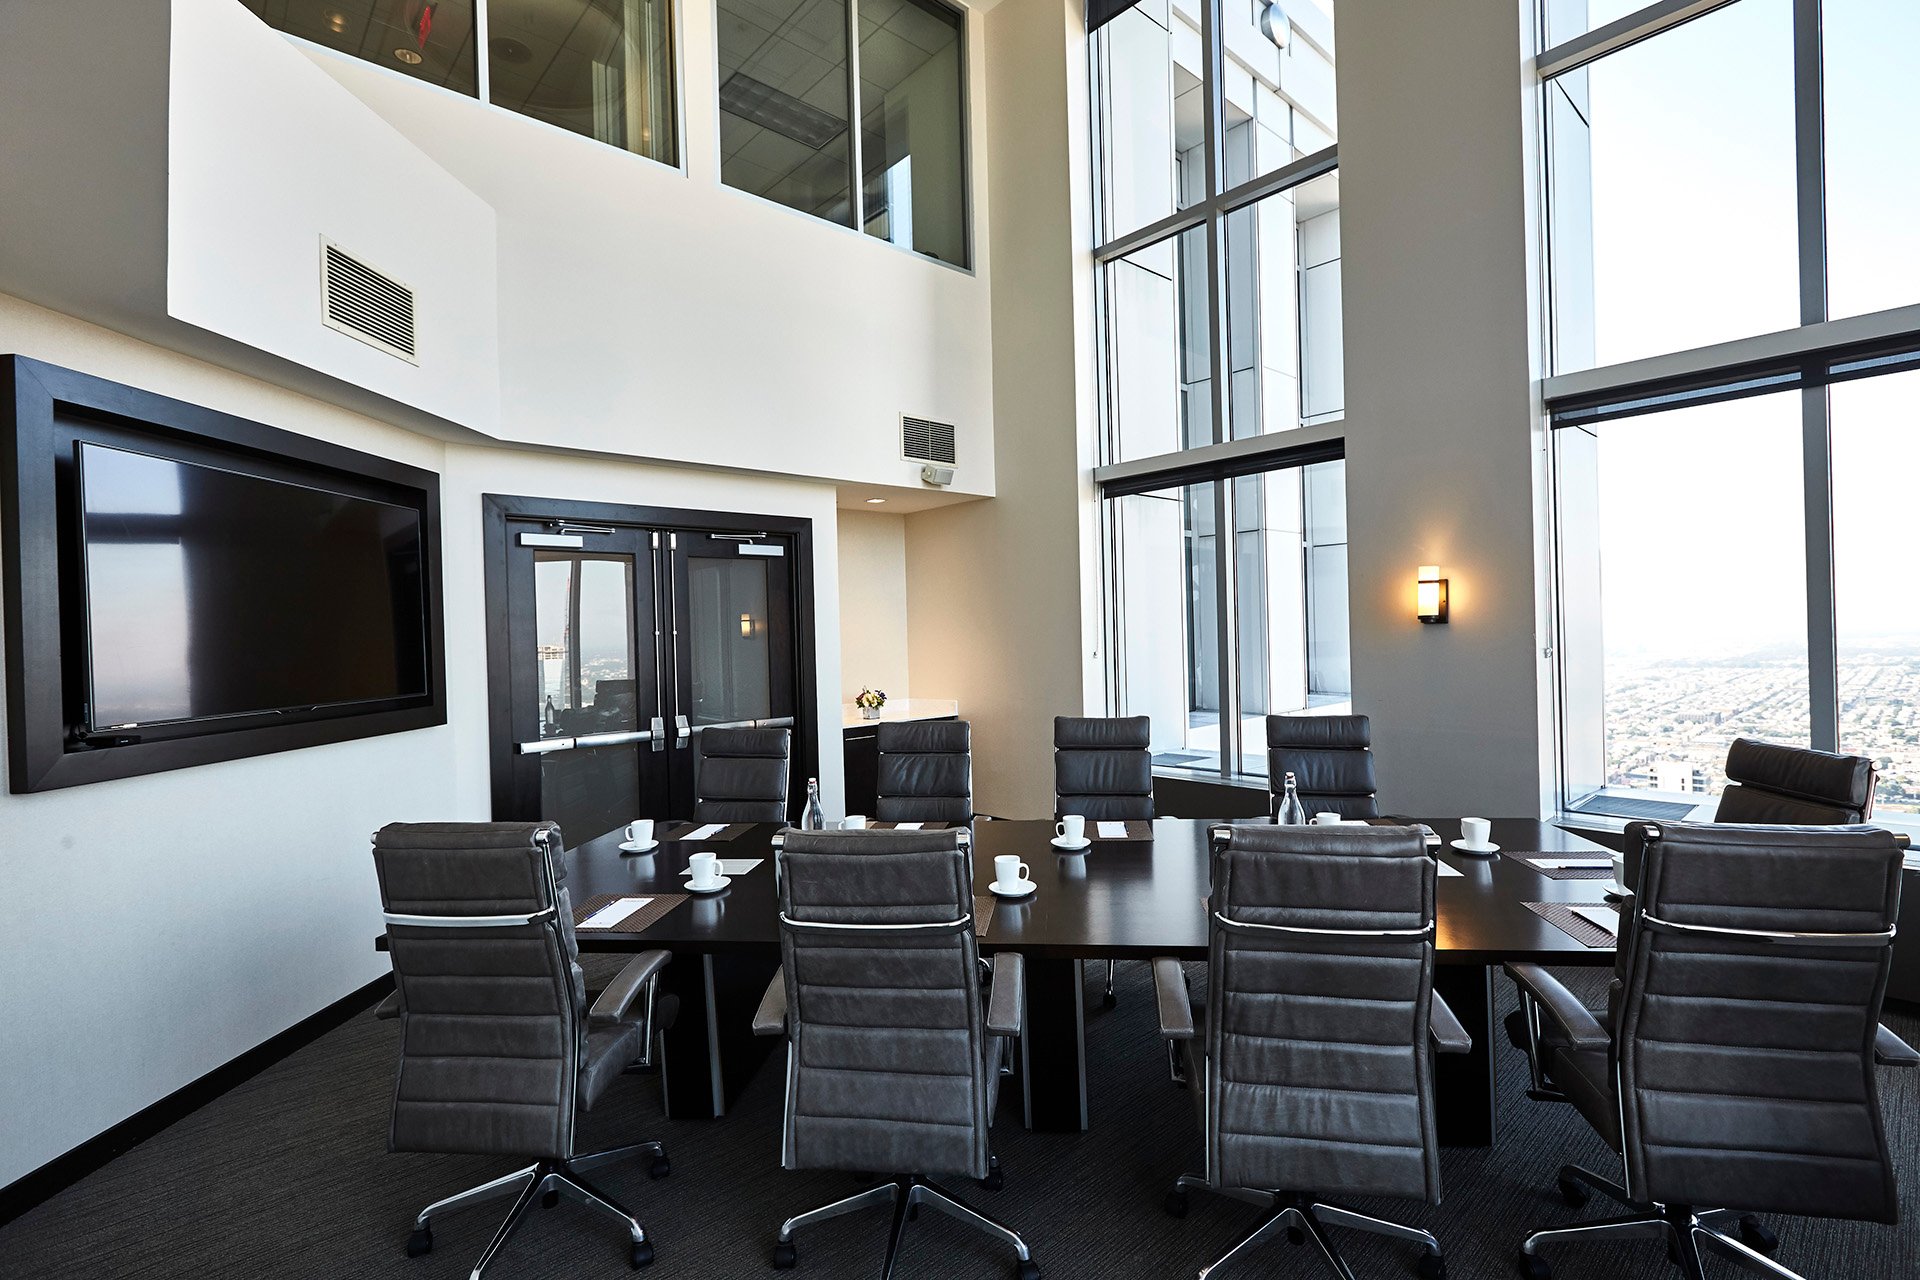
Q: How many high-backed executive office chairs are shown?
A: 9